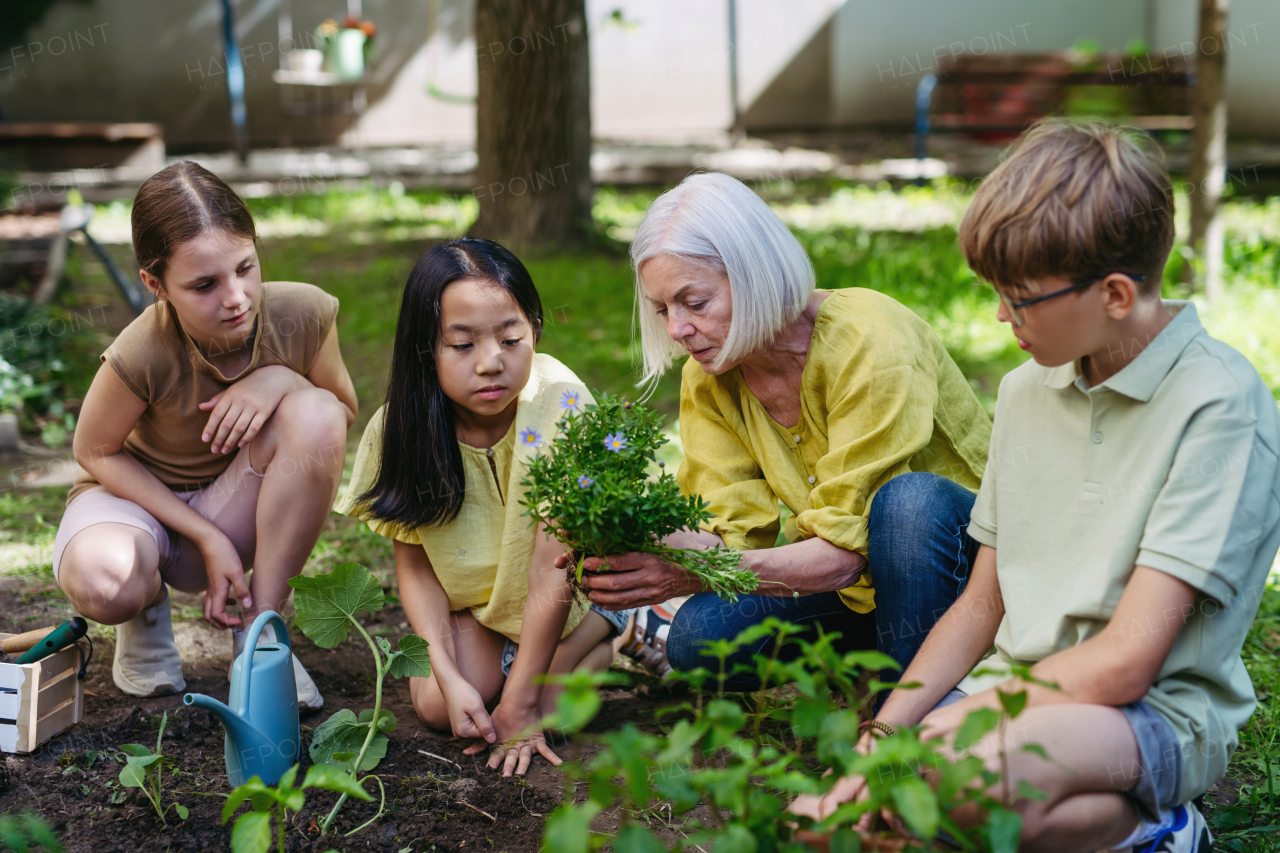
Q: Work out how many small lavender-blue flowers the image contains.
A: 4